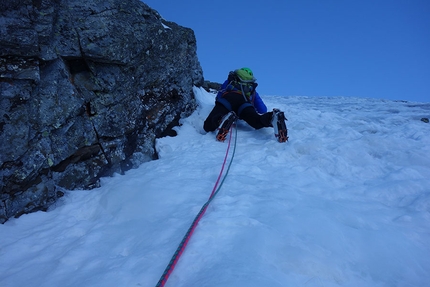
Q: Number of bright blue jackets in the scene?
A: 1